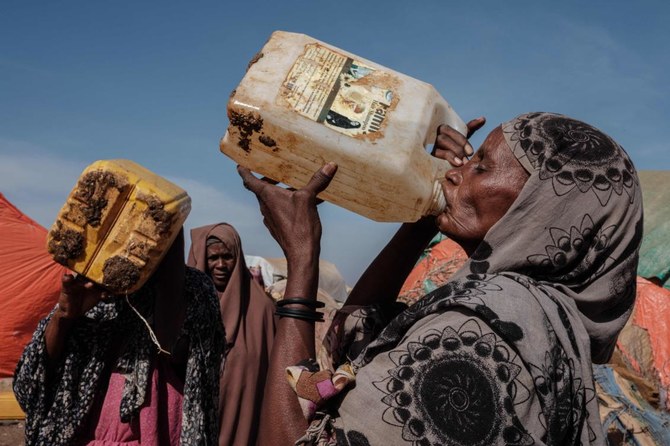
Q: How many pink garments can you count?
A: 1